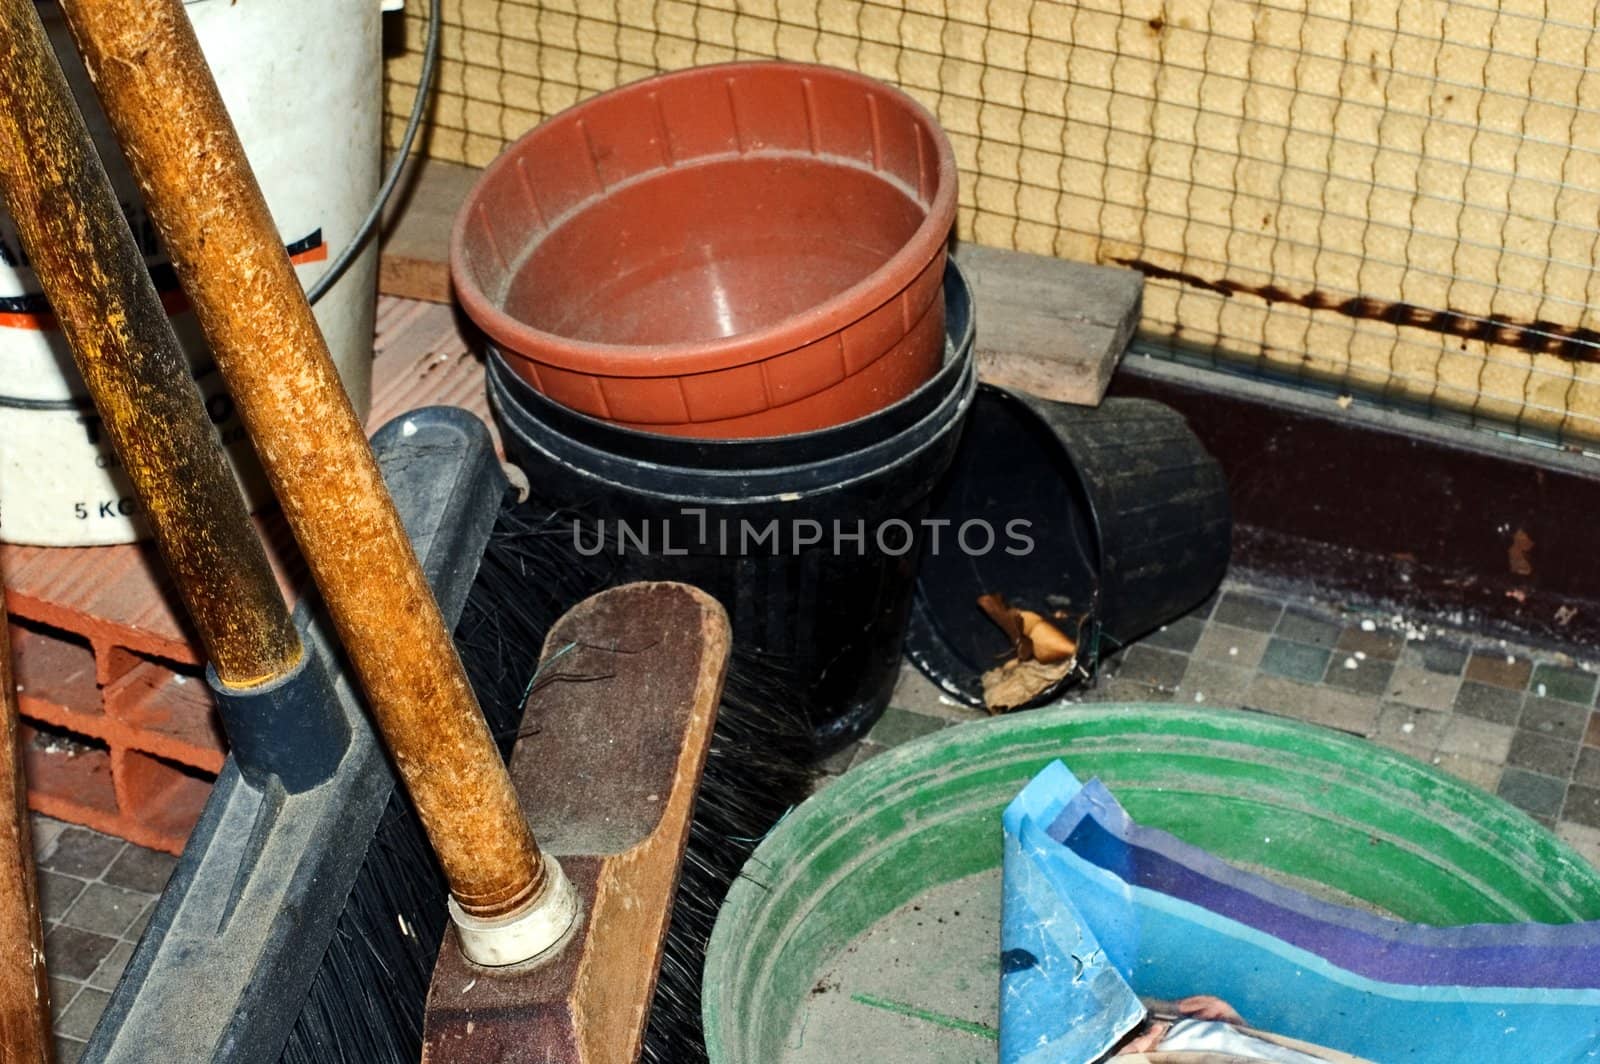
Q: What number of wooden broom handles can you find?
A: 2